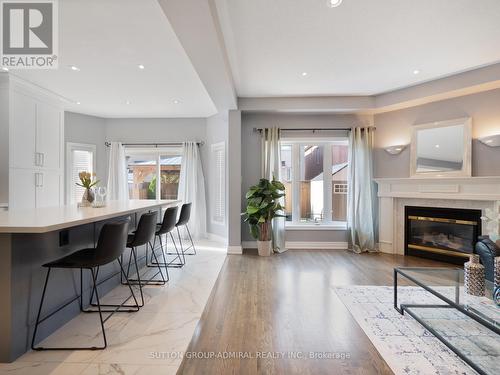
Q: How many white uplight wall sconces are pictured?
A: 2